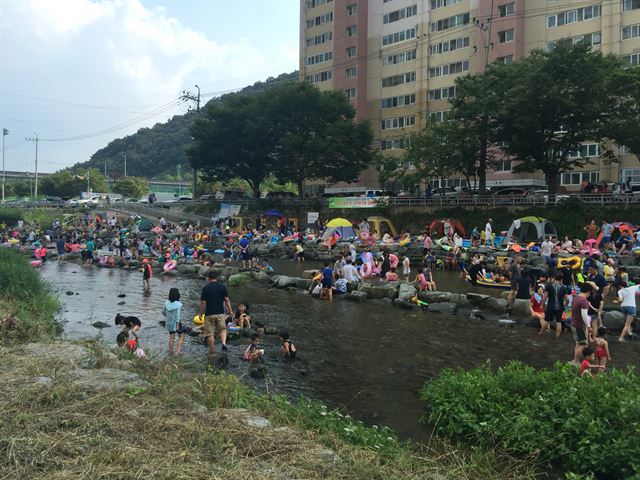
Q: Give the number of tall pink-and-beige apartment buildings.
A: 1